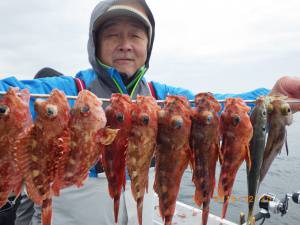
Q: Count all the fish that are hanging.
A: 10